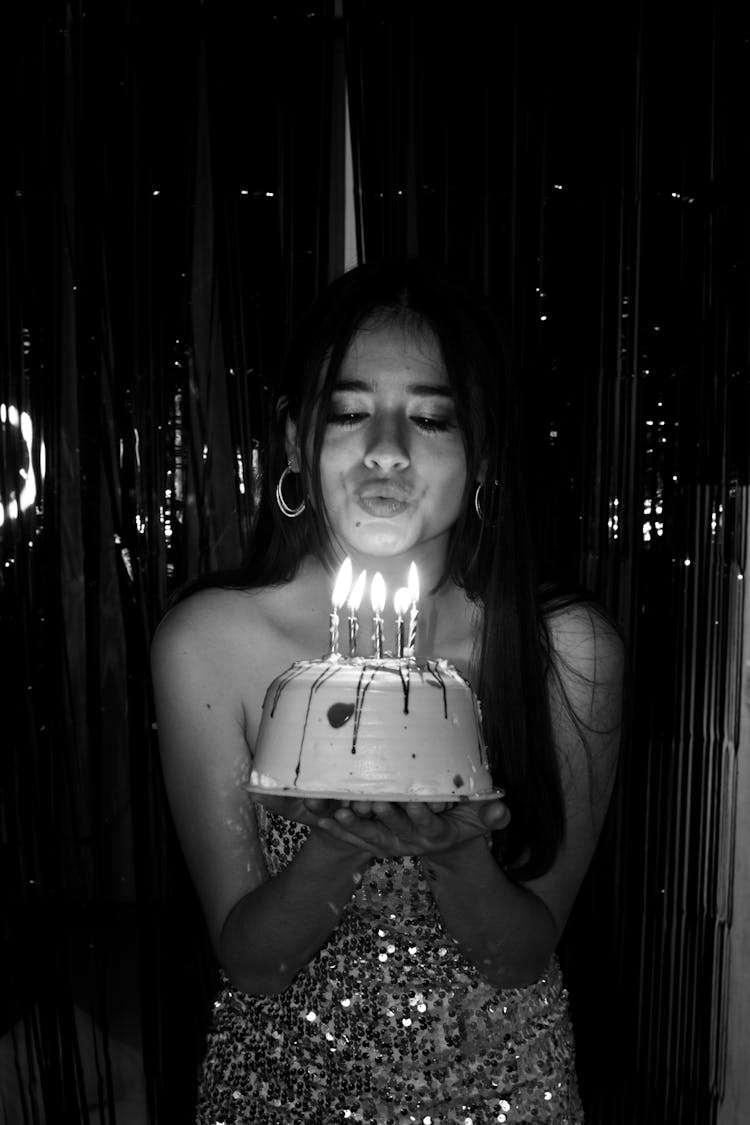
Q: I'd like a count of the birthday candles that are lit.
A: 5